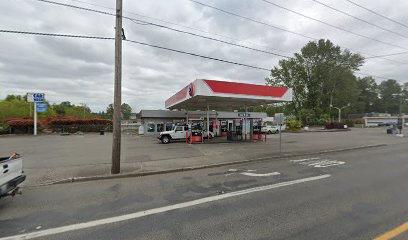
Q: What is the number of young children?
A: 0